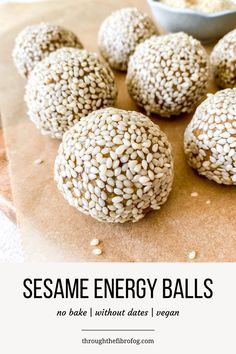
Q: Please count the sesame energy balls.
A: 7